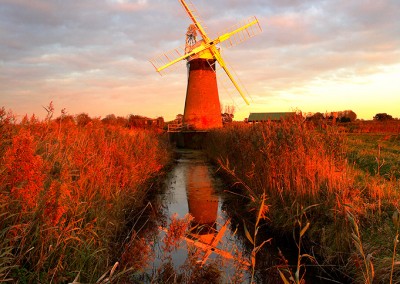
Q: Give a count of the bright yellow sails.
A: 4